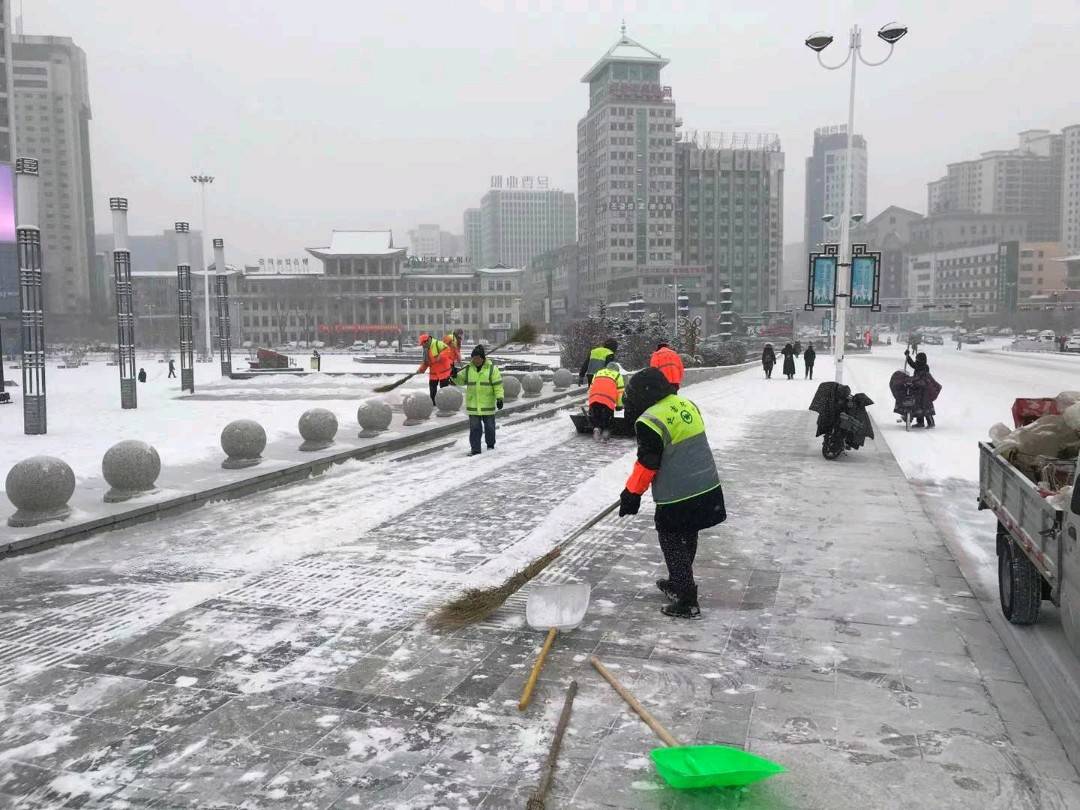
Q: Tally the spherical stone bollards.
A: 10